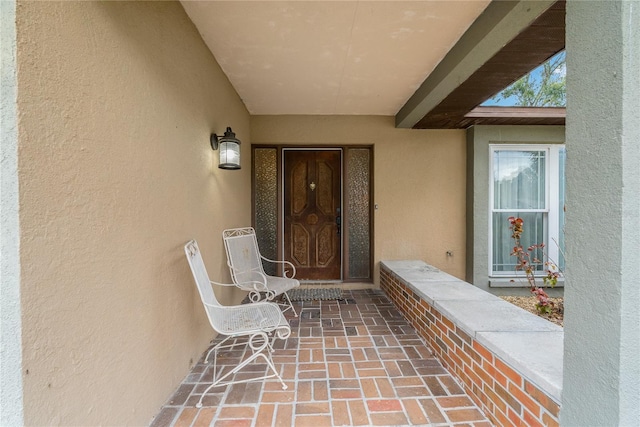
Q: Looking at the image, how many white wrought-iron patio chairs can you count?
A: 2